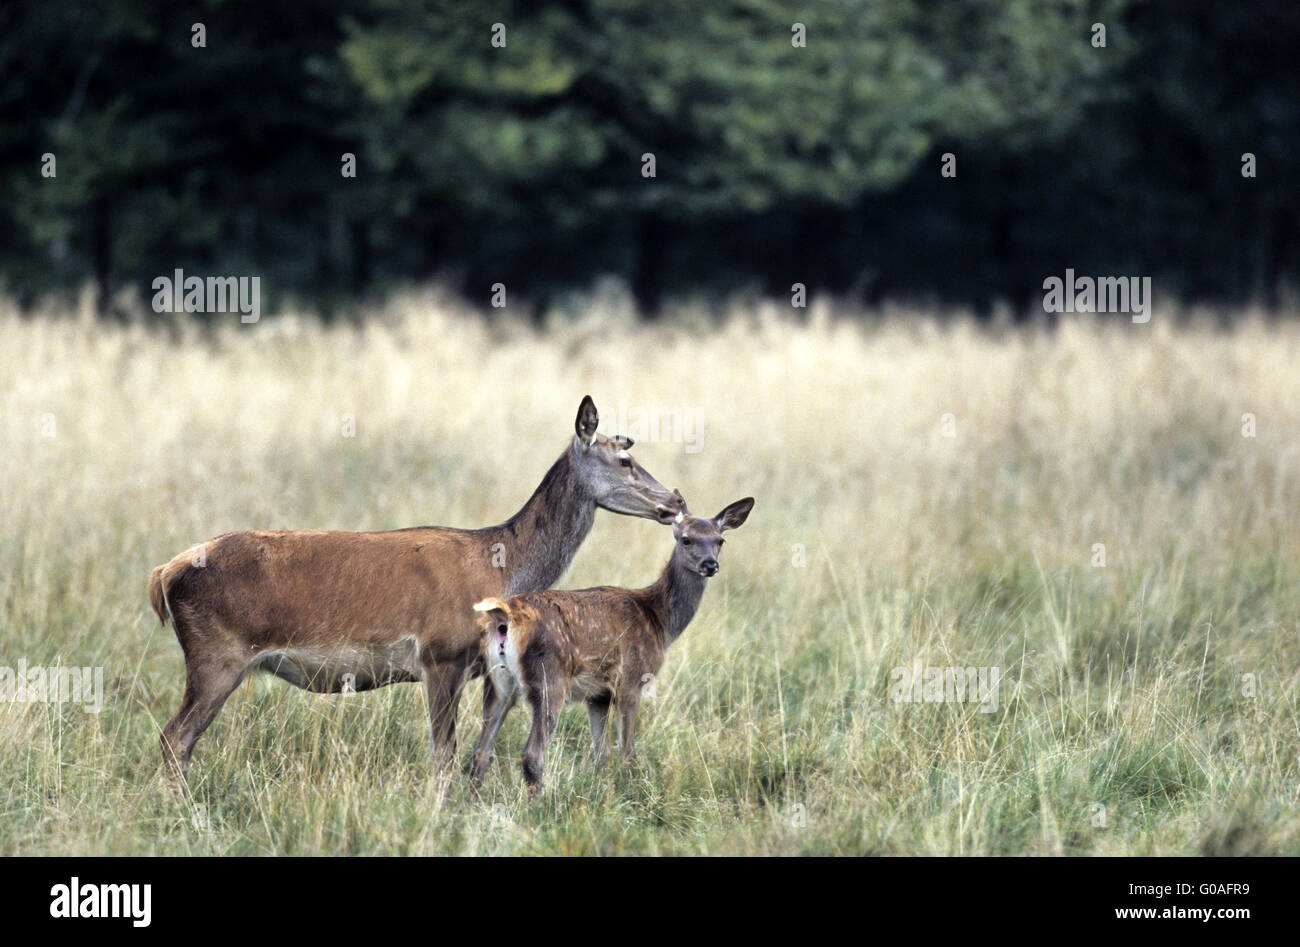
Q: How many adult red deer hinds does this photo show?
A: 1